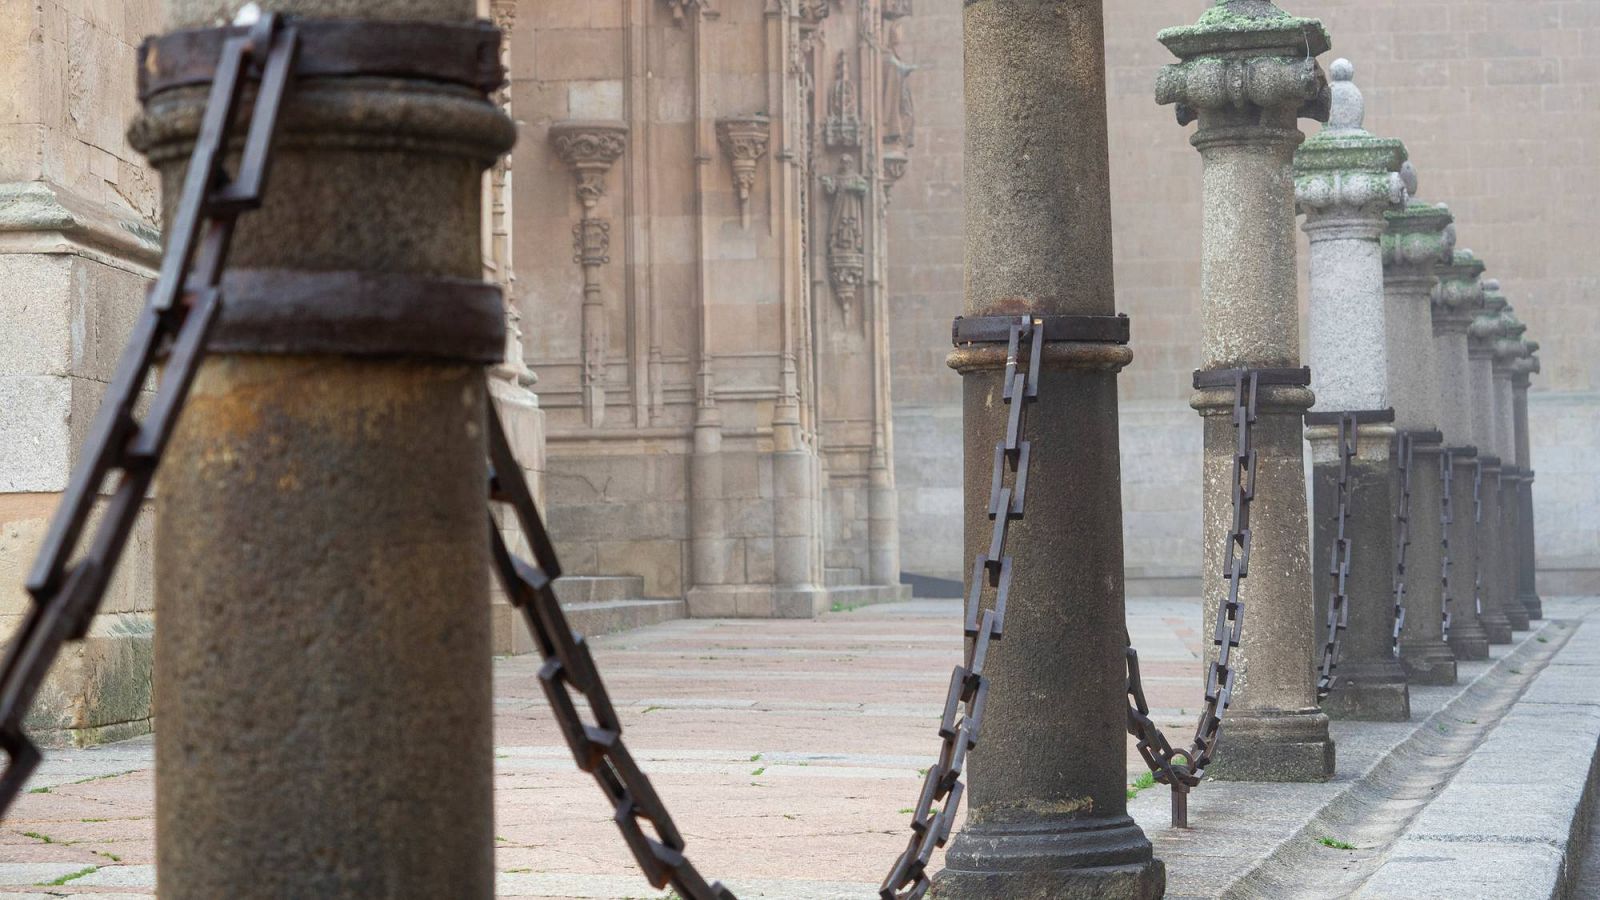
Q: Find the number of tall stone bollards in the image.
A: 9